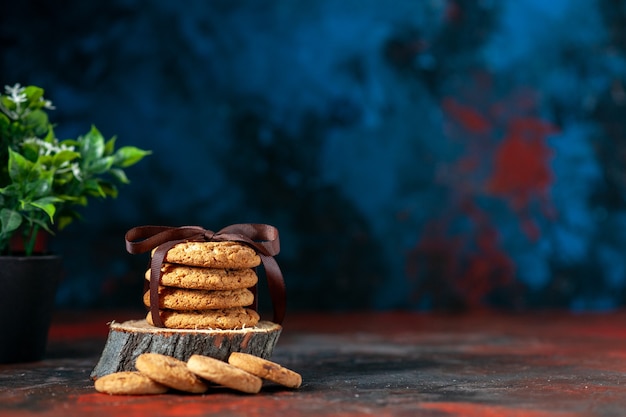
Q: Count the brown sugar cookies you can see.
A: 8